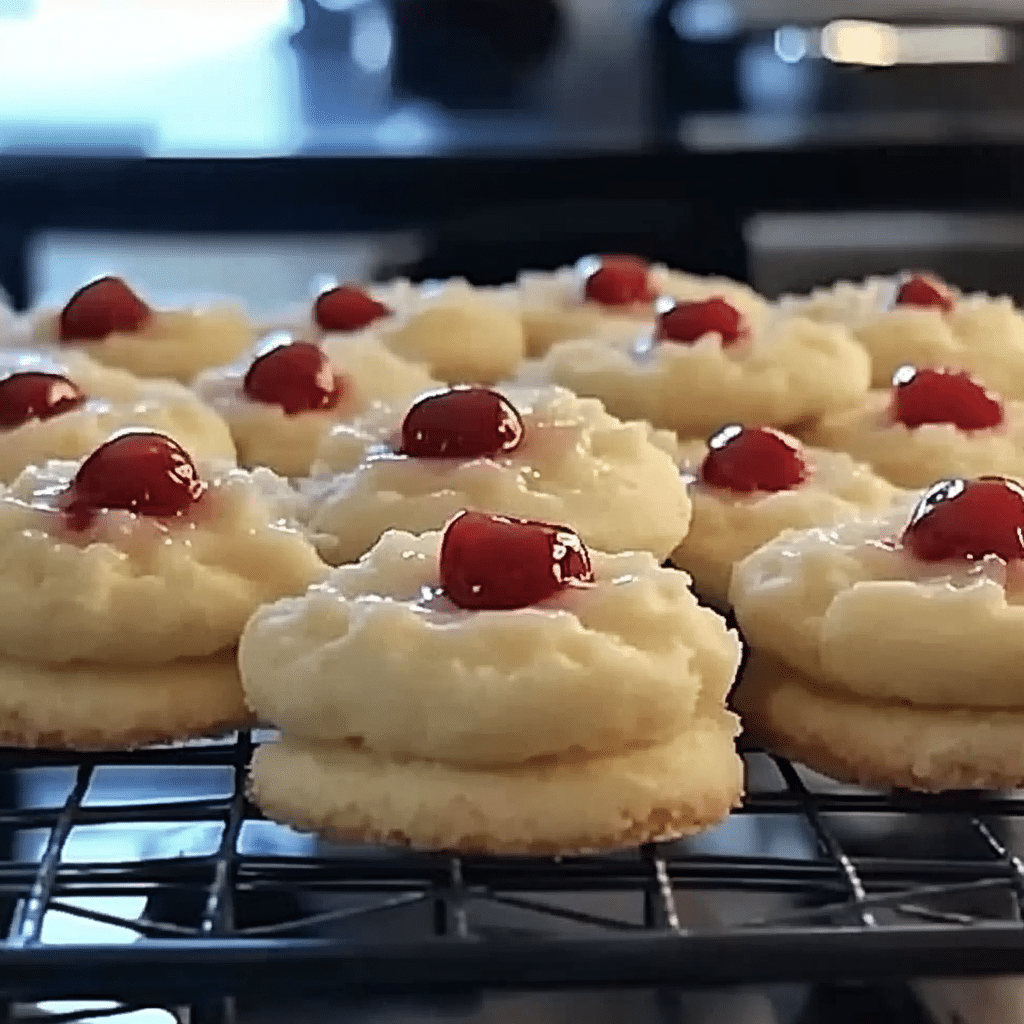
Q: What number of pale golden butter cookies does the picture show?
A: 13